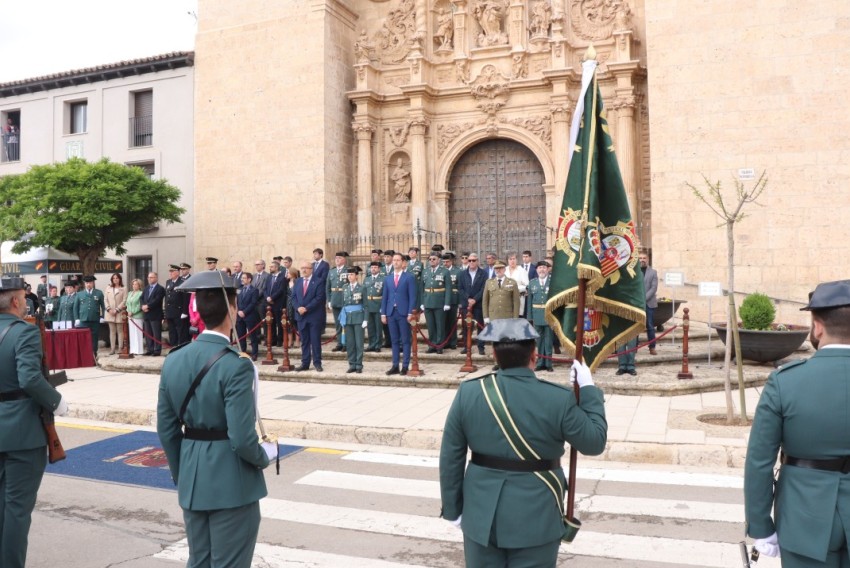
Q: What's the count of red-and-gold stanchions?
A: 6